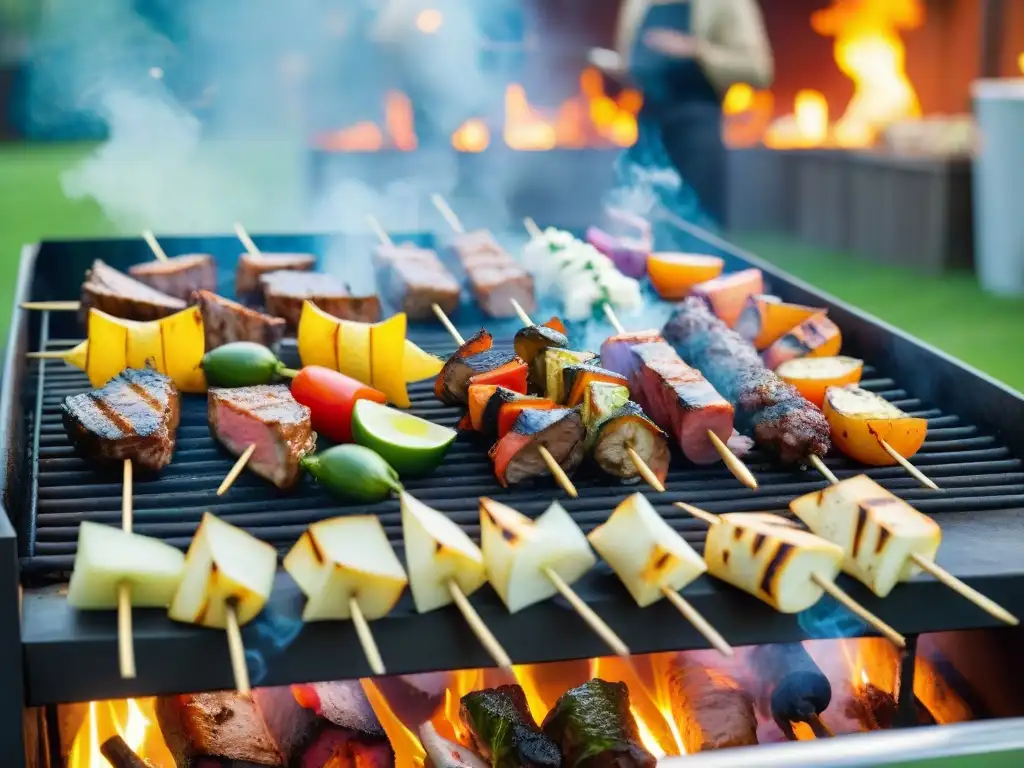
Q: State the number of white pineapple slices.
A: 8